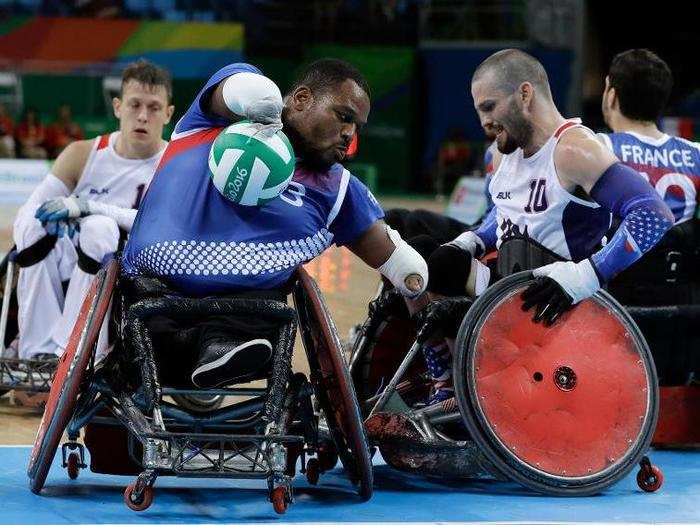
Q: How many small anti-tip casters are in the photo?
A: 5